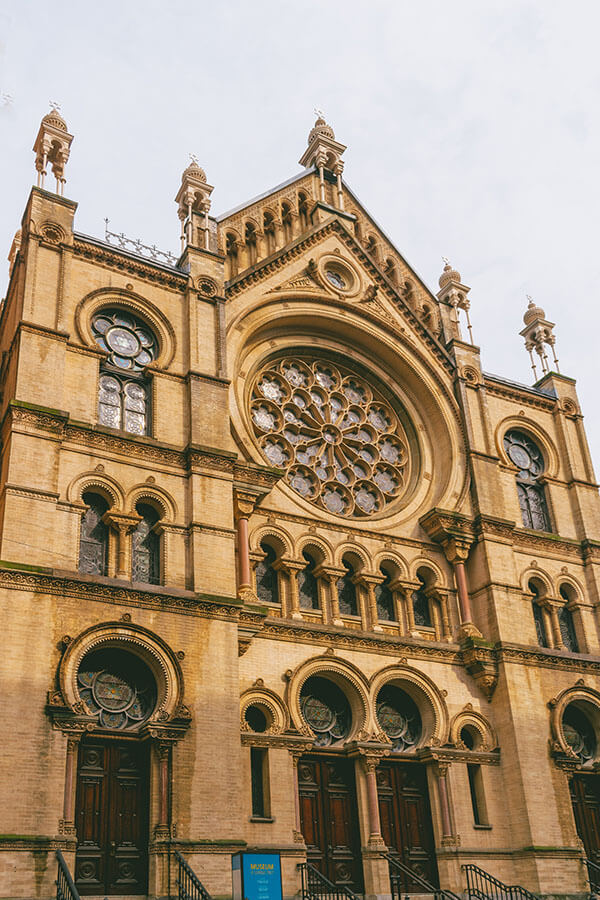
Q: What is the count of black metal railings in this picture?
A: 6